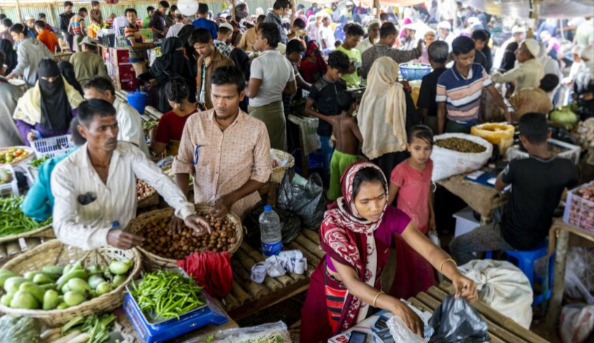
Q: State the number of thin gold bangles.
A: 2